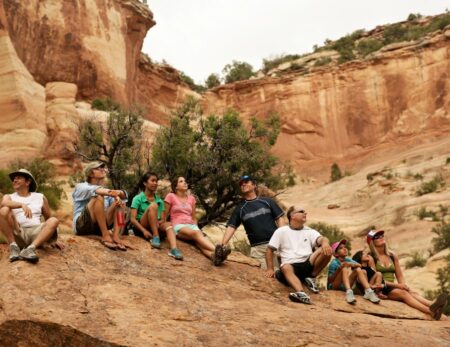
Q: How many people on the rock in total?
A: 9